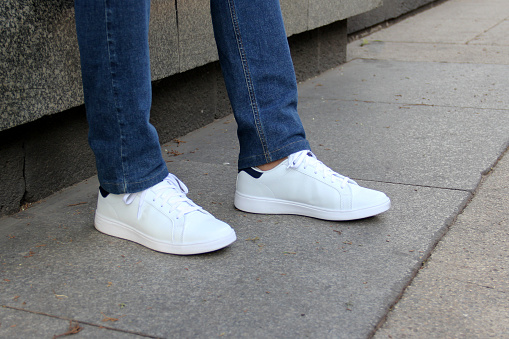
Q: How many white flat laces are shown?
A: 2